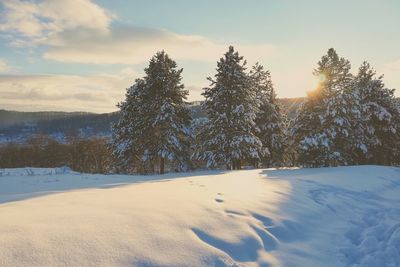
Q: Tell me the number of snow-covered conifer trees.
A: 5